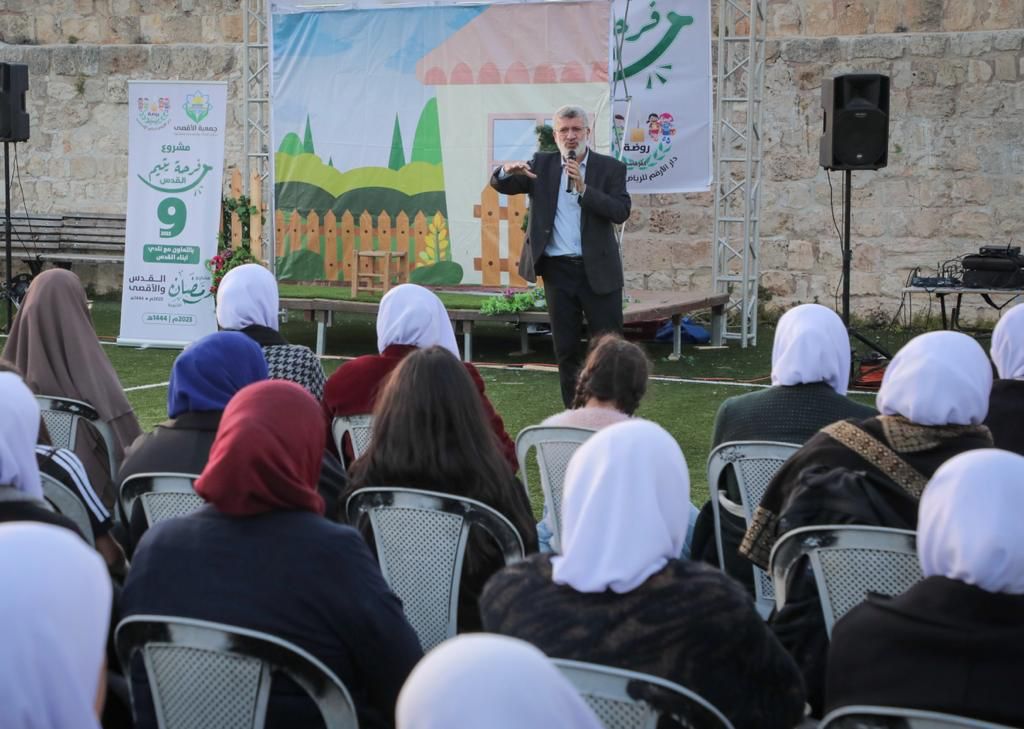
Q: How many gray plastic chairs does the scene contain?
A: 11